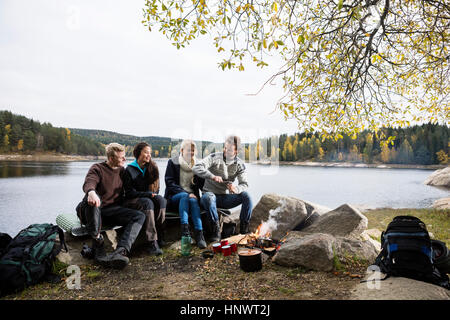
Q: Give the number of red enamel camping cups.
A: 4